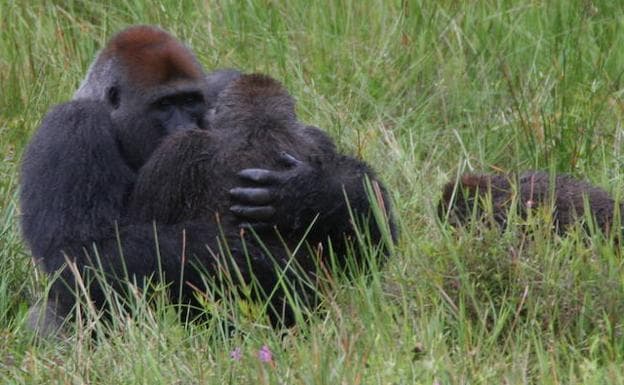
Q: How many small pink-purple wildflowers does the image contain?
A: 2